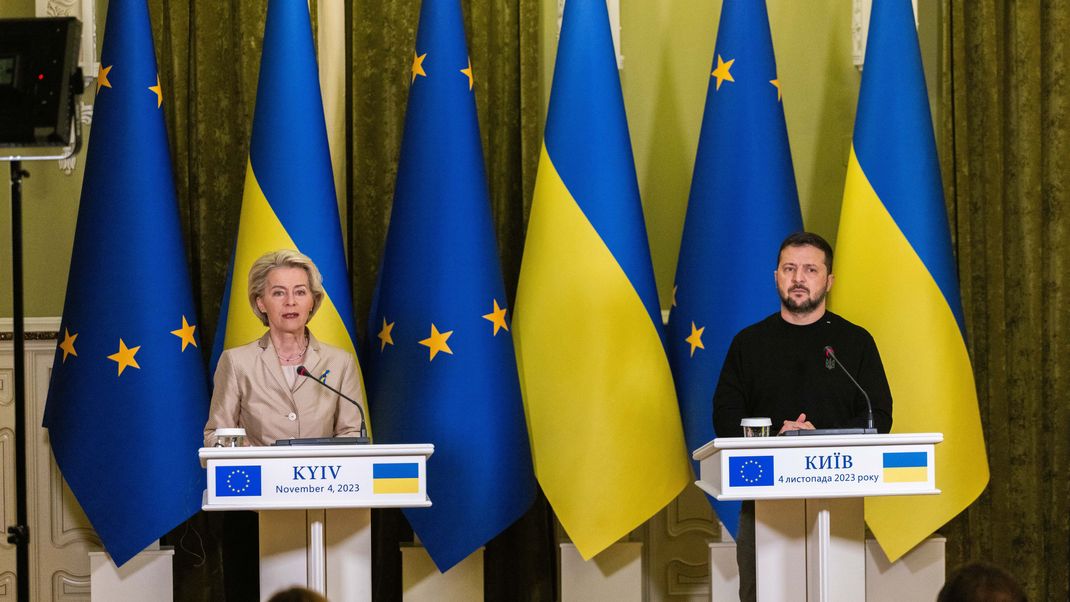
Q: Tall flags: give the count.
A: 6